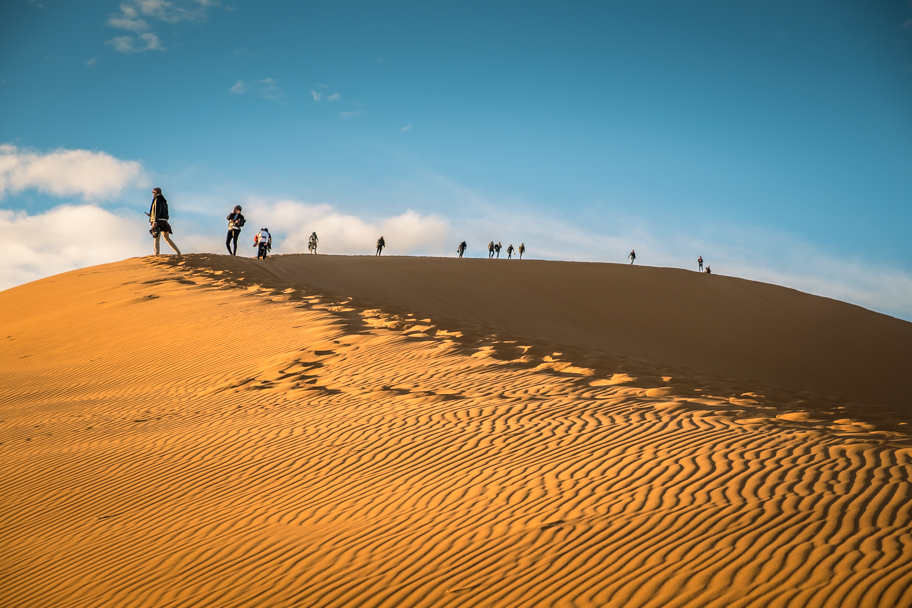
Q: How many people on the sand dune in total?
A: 13